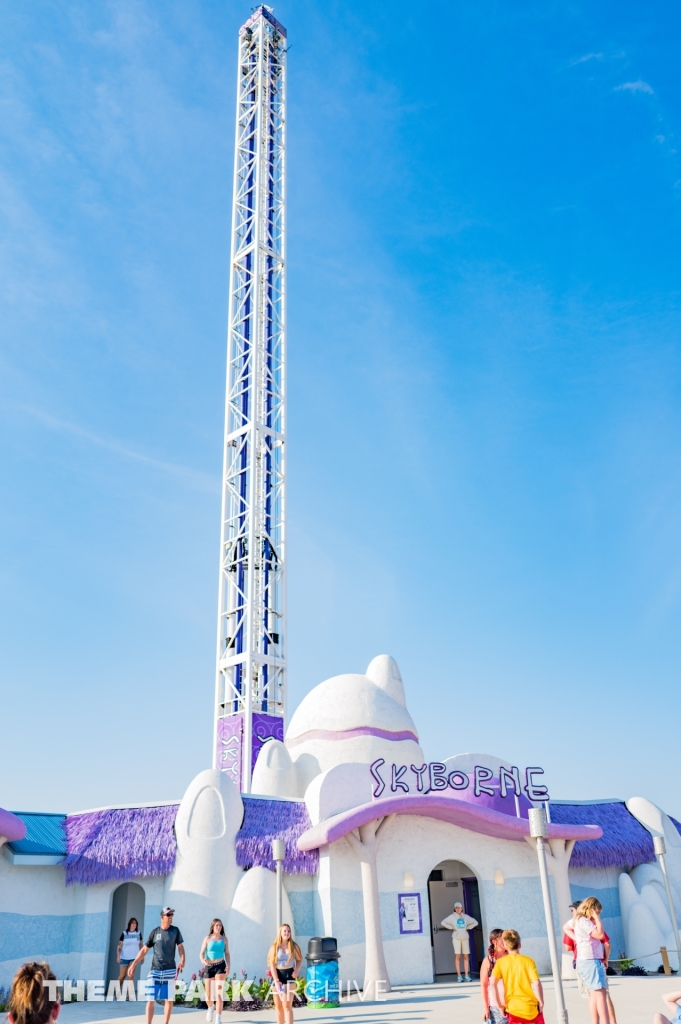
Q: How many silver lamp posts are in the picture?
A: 3